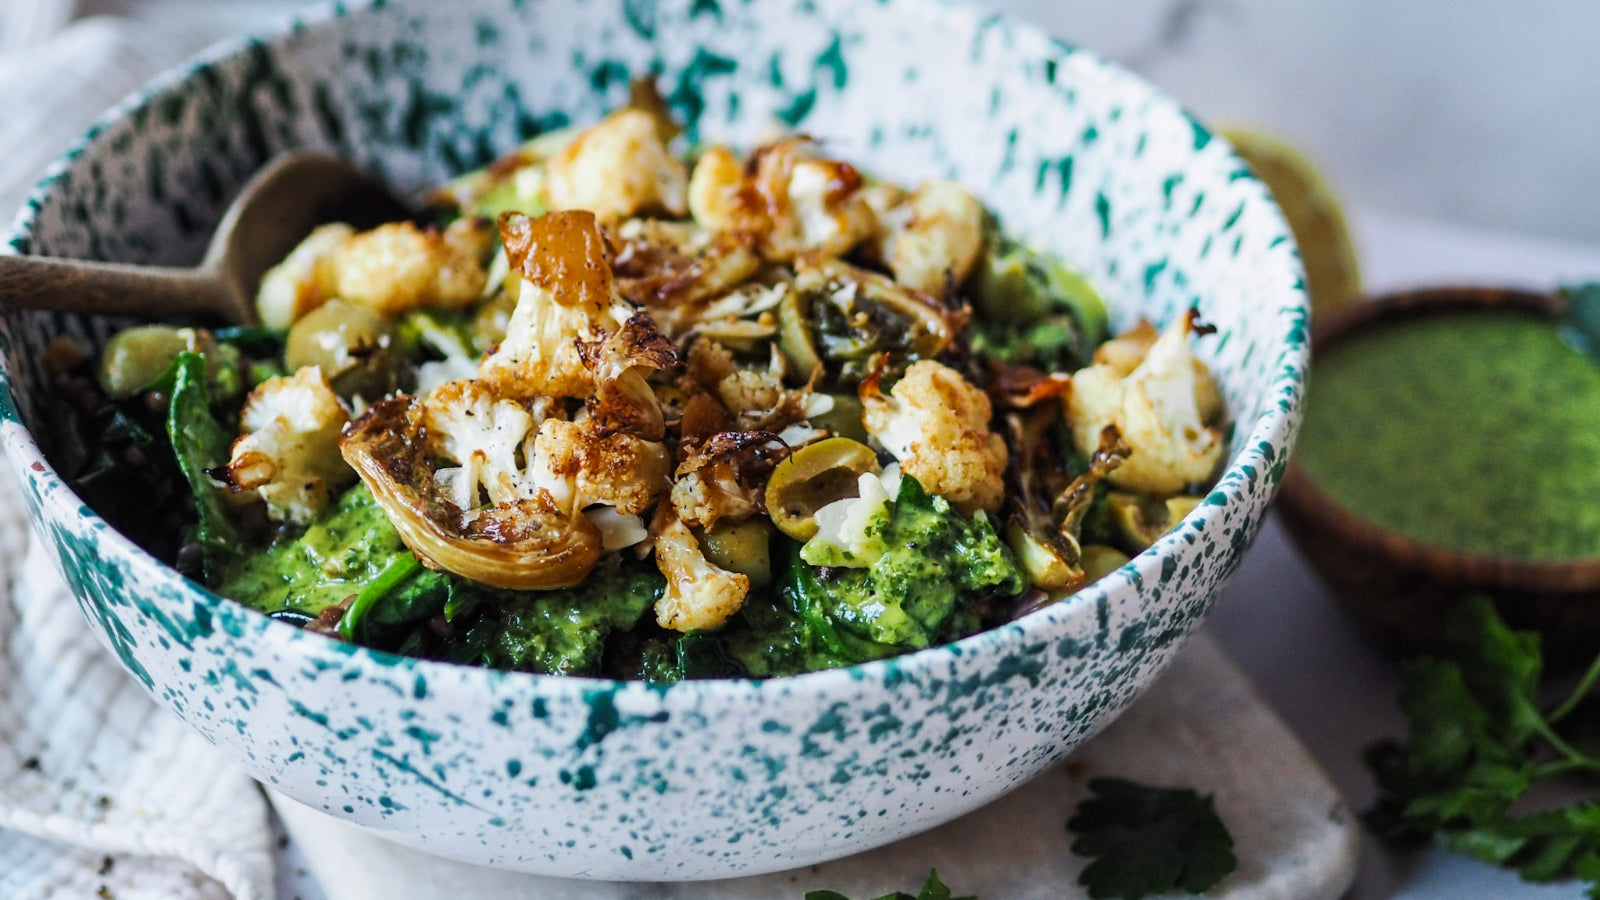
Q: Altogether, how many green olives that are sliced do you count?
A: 2